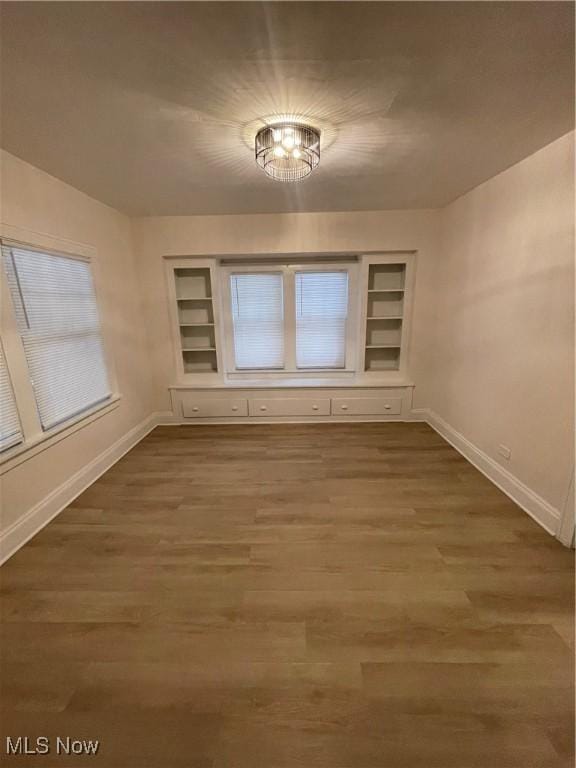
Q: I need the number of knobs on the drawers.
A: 6